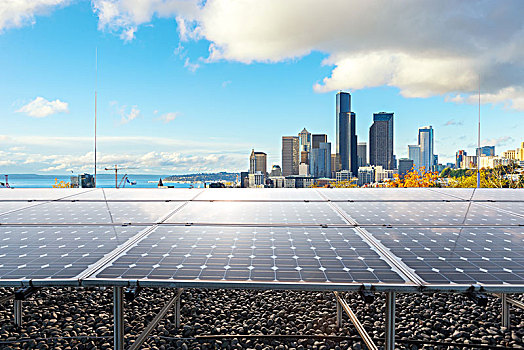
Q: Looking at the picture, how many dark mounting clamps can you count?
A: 4